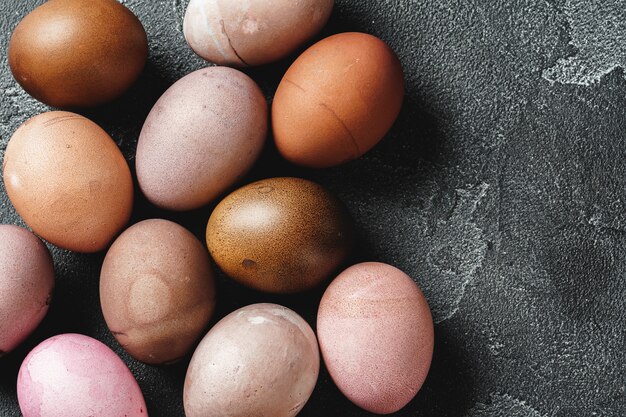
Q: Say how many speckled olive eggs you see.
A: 1